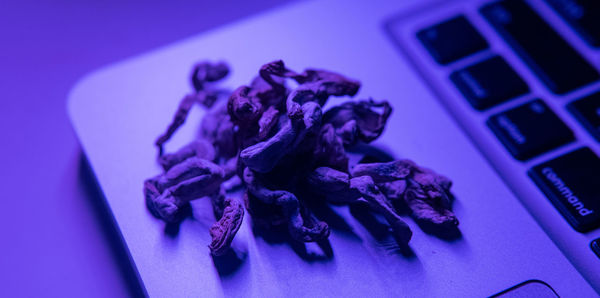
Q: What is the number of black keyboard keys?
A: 8